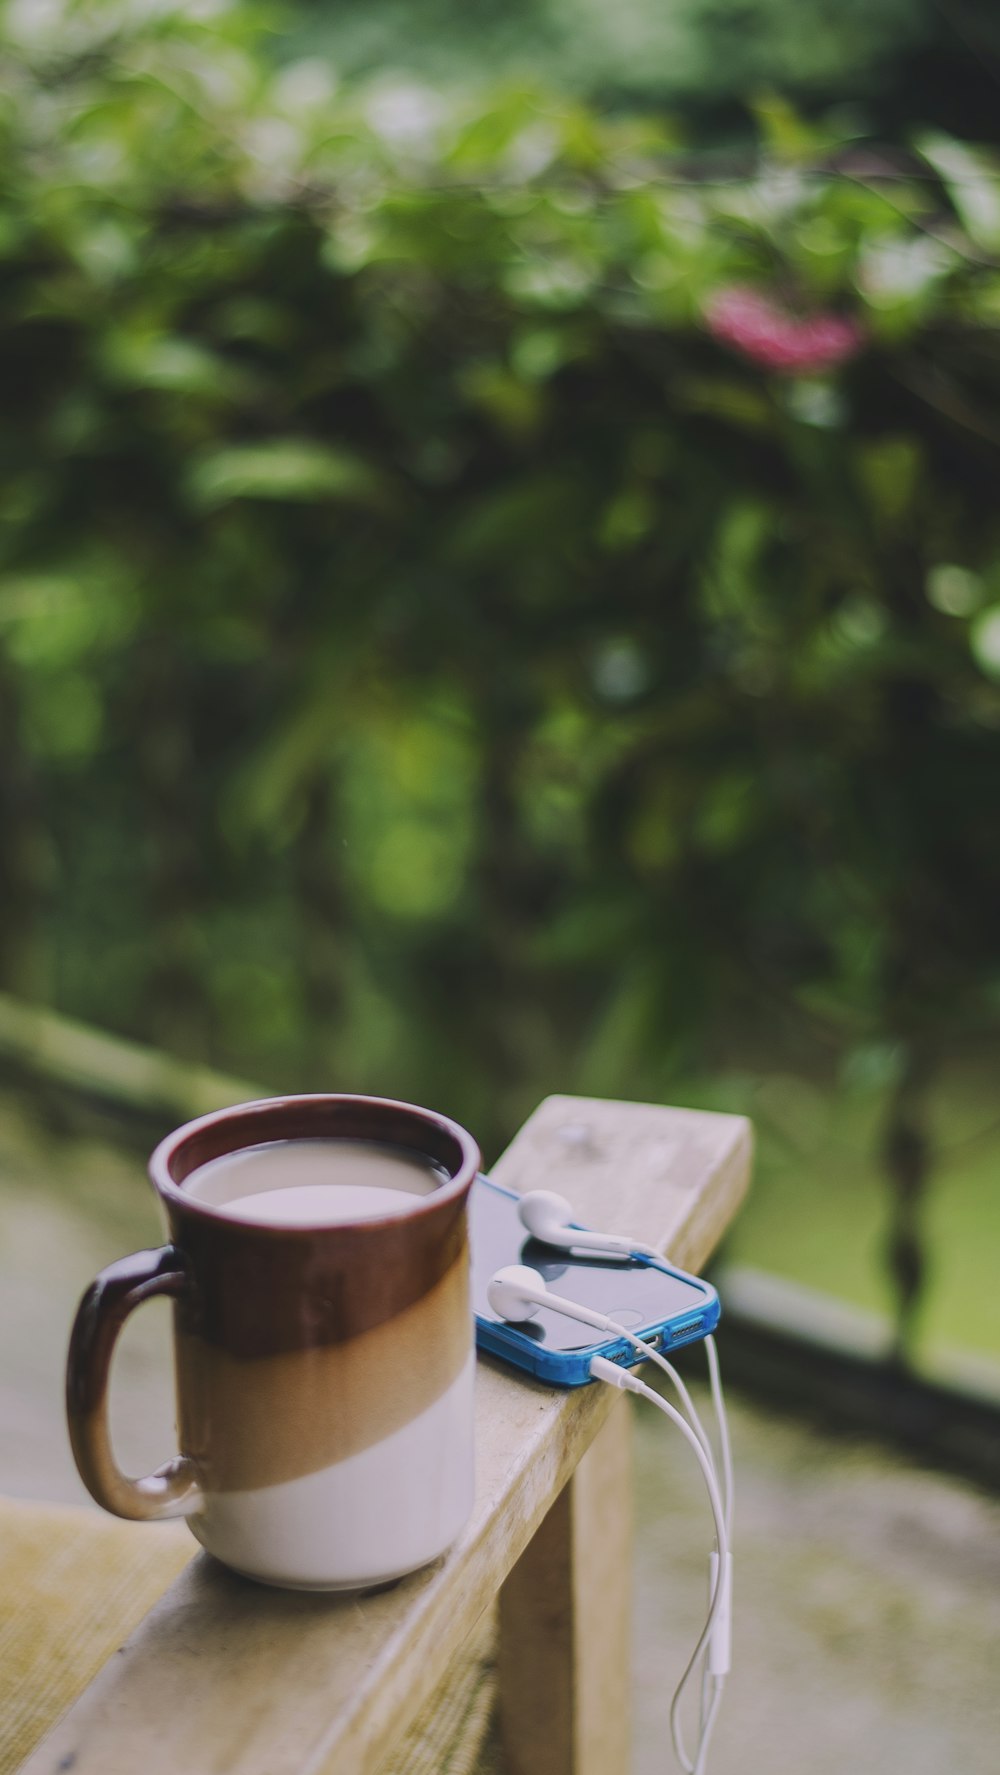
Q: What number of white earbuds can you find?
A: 2